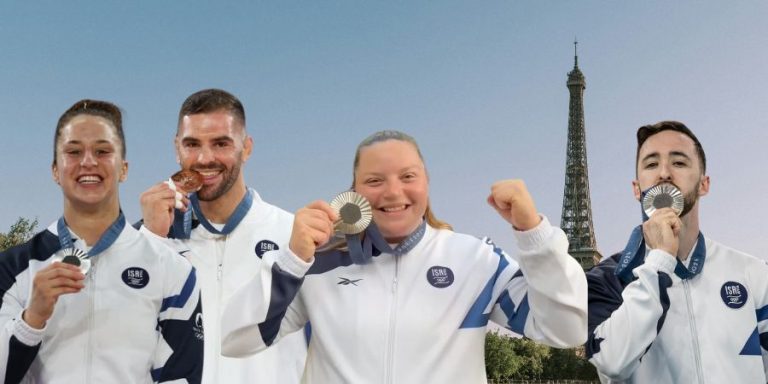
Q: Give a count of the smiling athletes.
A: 3